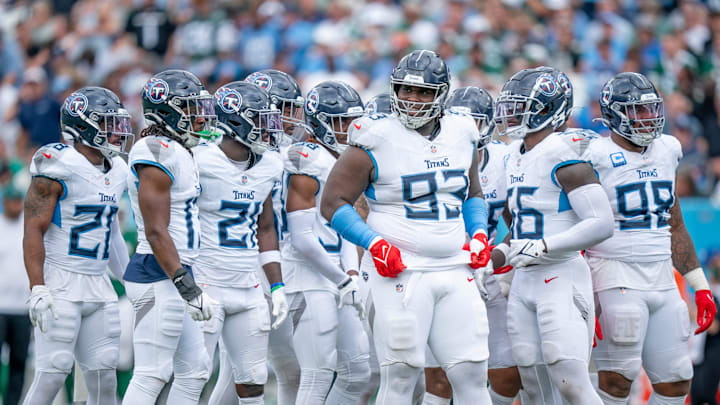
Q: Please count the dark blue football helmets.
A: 11